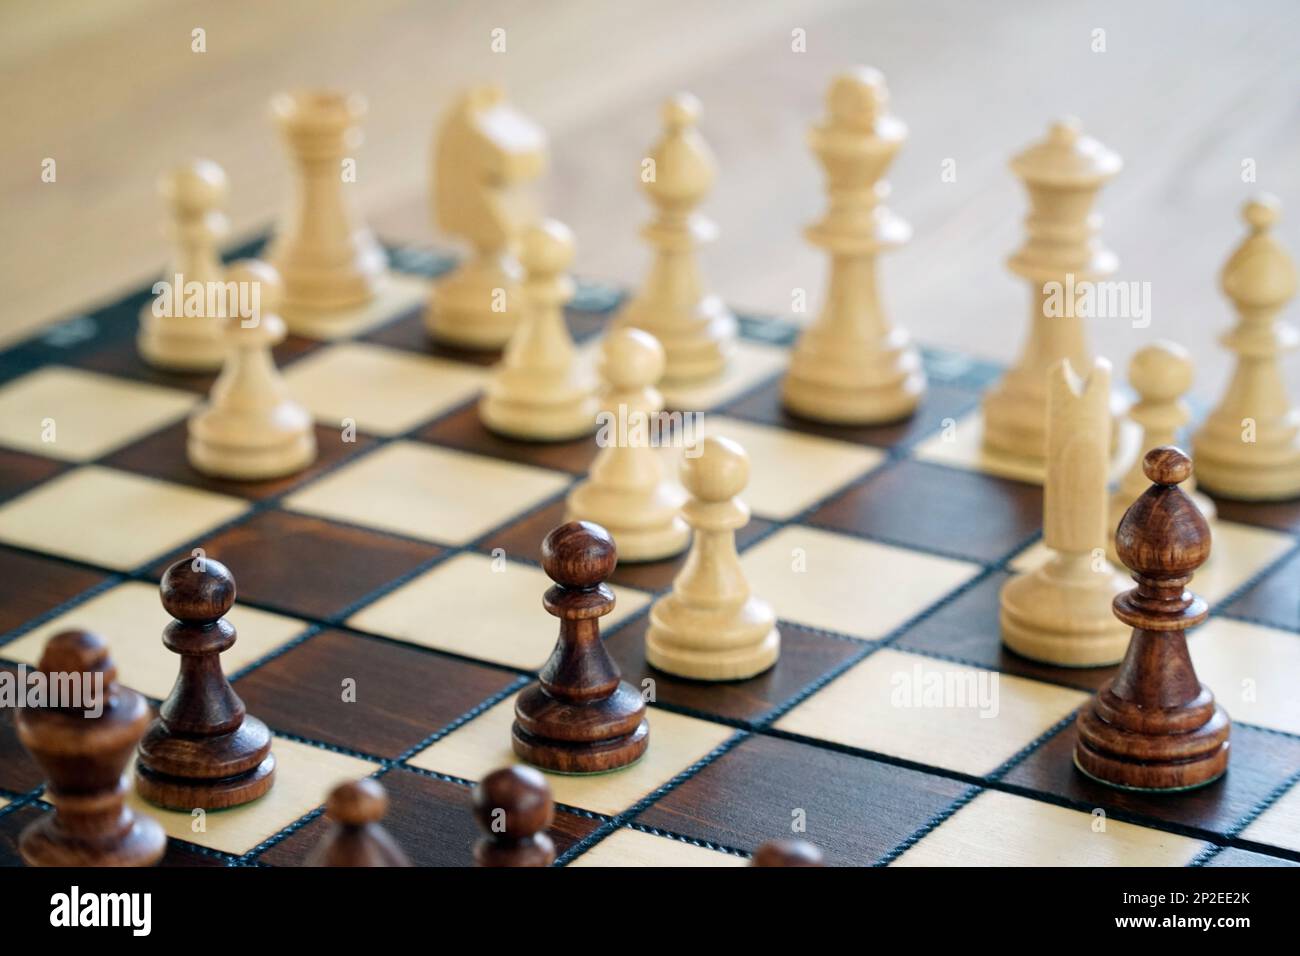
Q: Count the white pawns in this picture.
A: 6